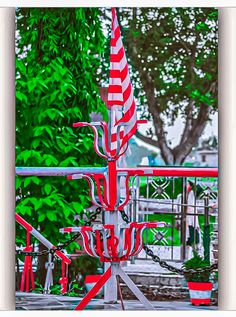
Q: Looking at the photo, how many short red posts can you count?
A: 2